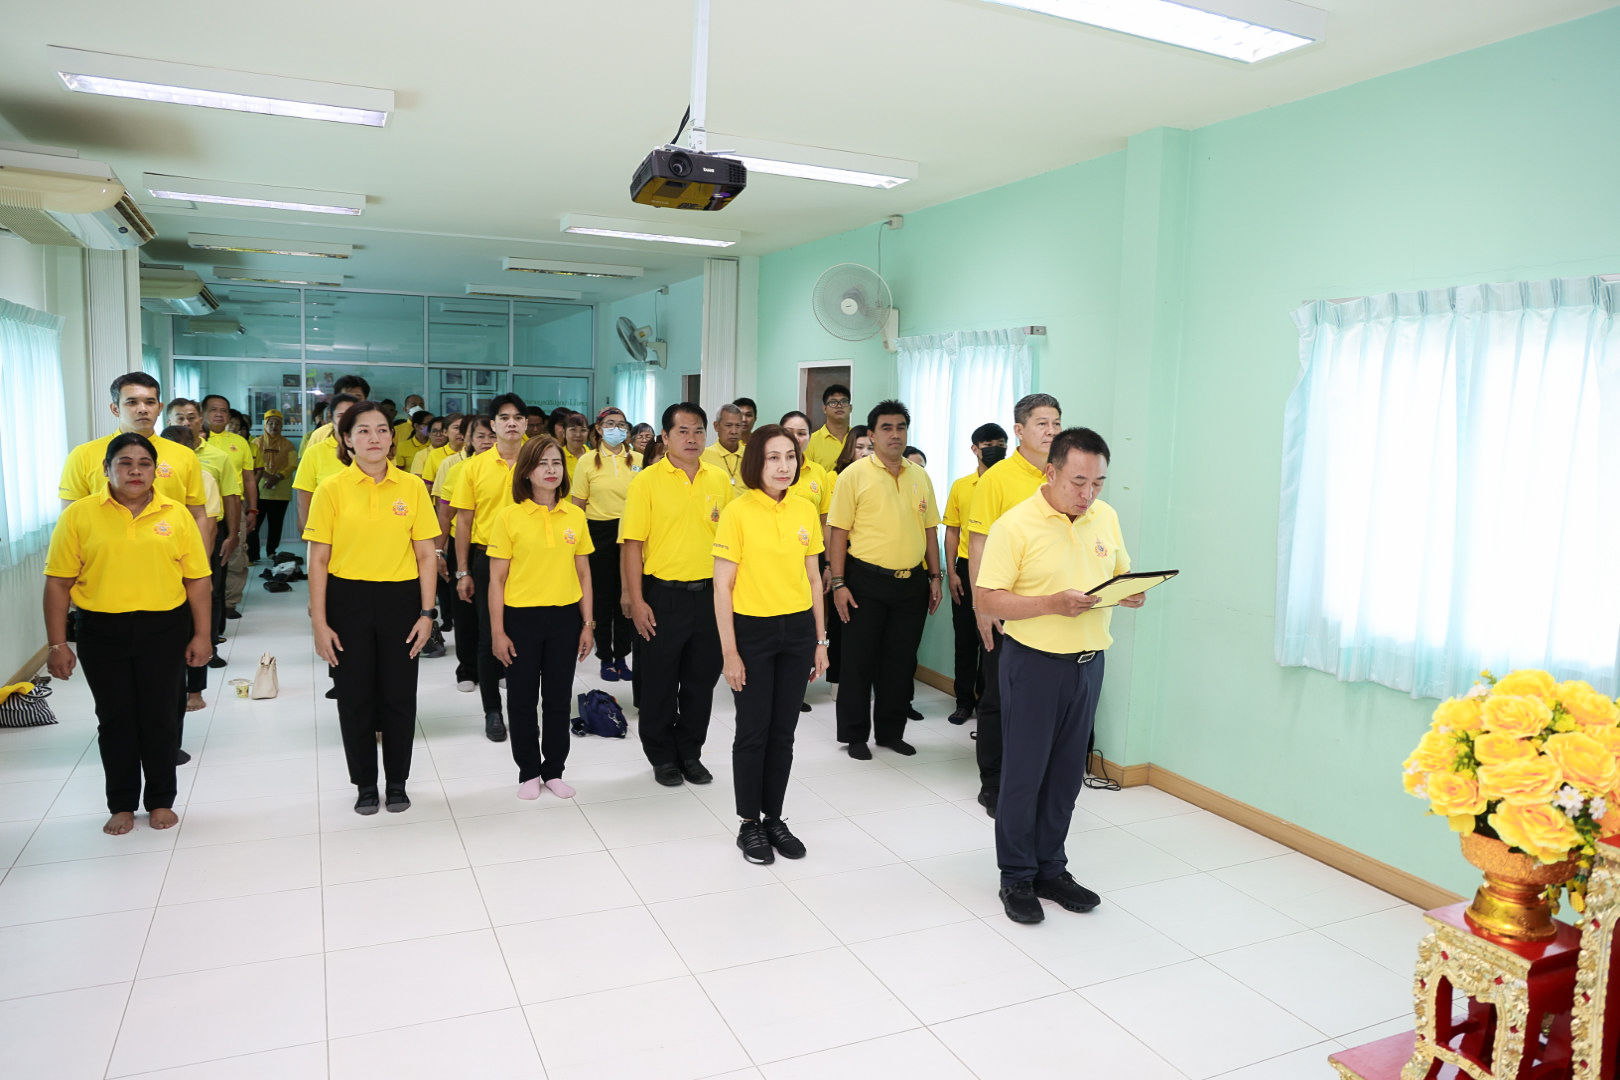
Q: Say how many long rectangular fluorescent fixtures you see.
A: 9